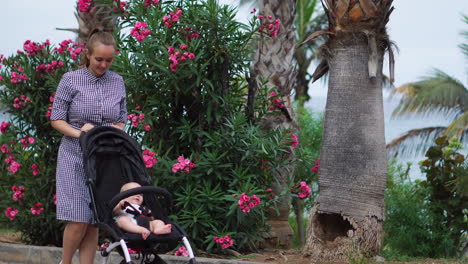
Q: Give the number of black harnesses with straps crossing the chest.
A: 1